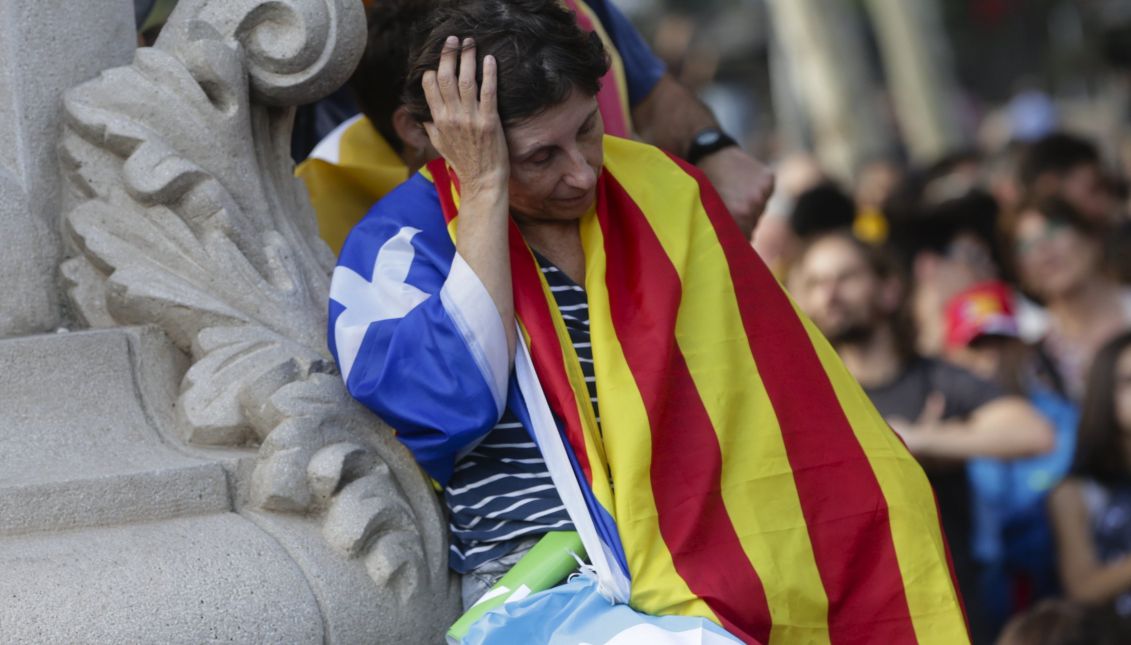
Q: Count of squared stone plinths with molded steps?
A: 1